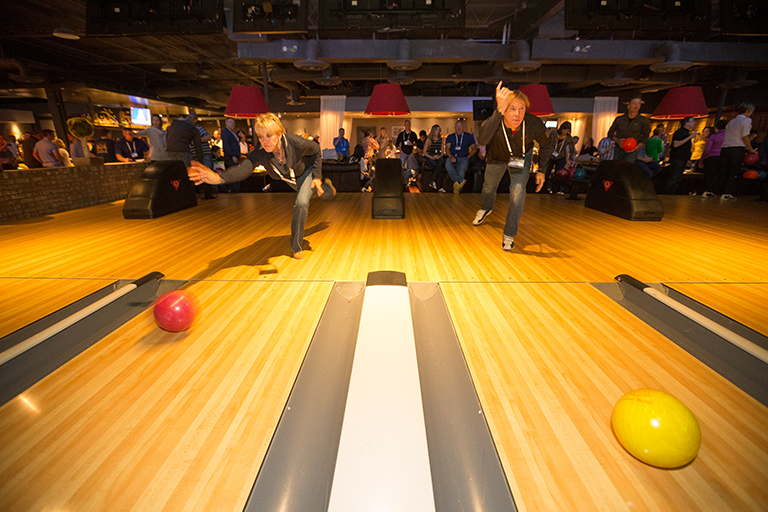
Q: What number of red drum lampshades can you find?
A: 4